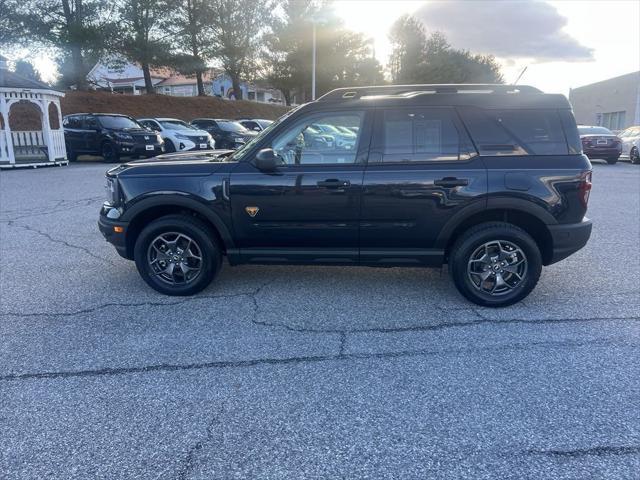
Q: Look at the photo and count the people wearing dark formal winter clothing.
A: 0